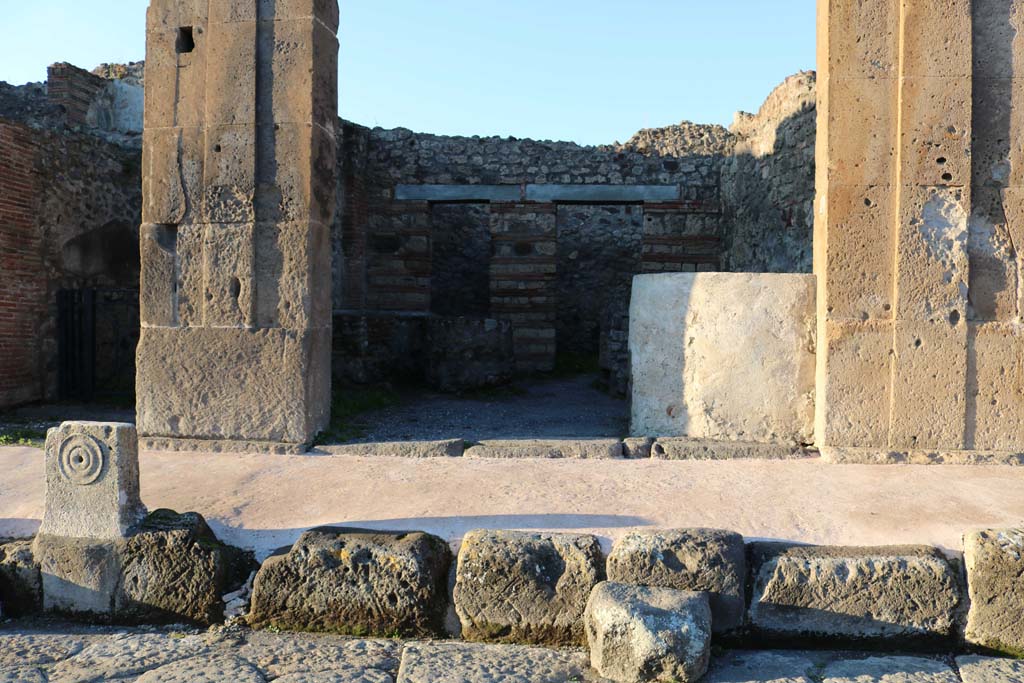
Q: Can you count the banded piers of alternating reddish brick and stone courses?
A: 3